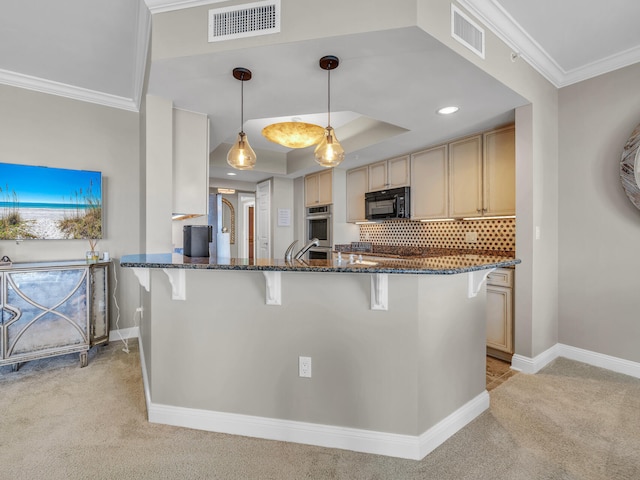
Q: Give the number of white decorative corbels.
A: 5